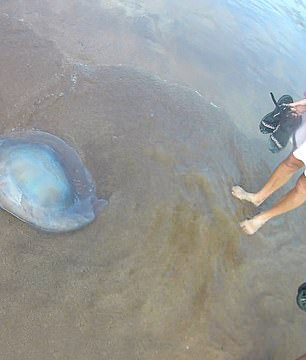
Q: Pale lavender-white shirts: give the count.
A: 1